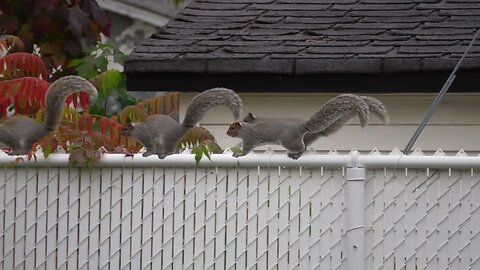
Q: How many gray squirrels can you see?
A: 4